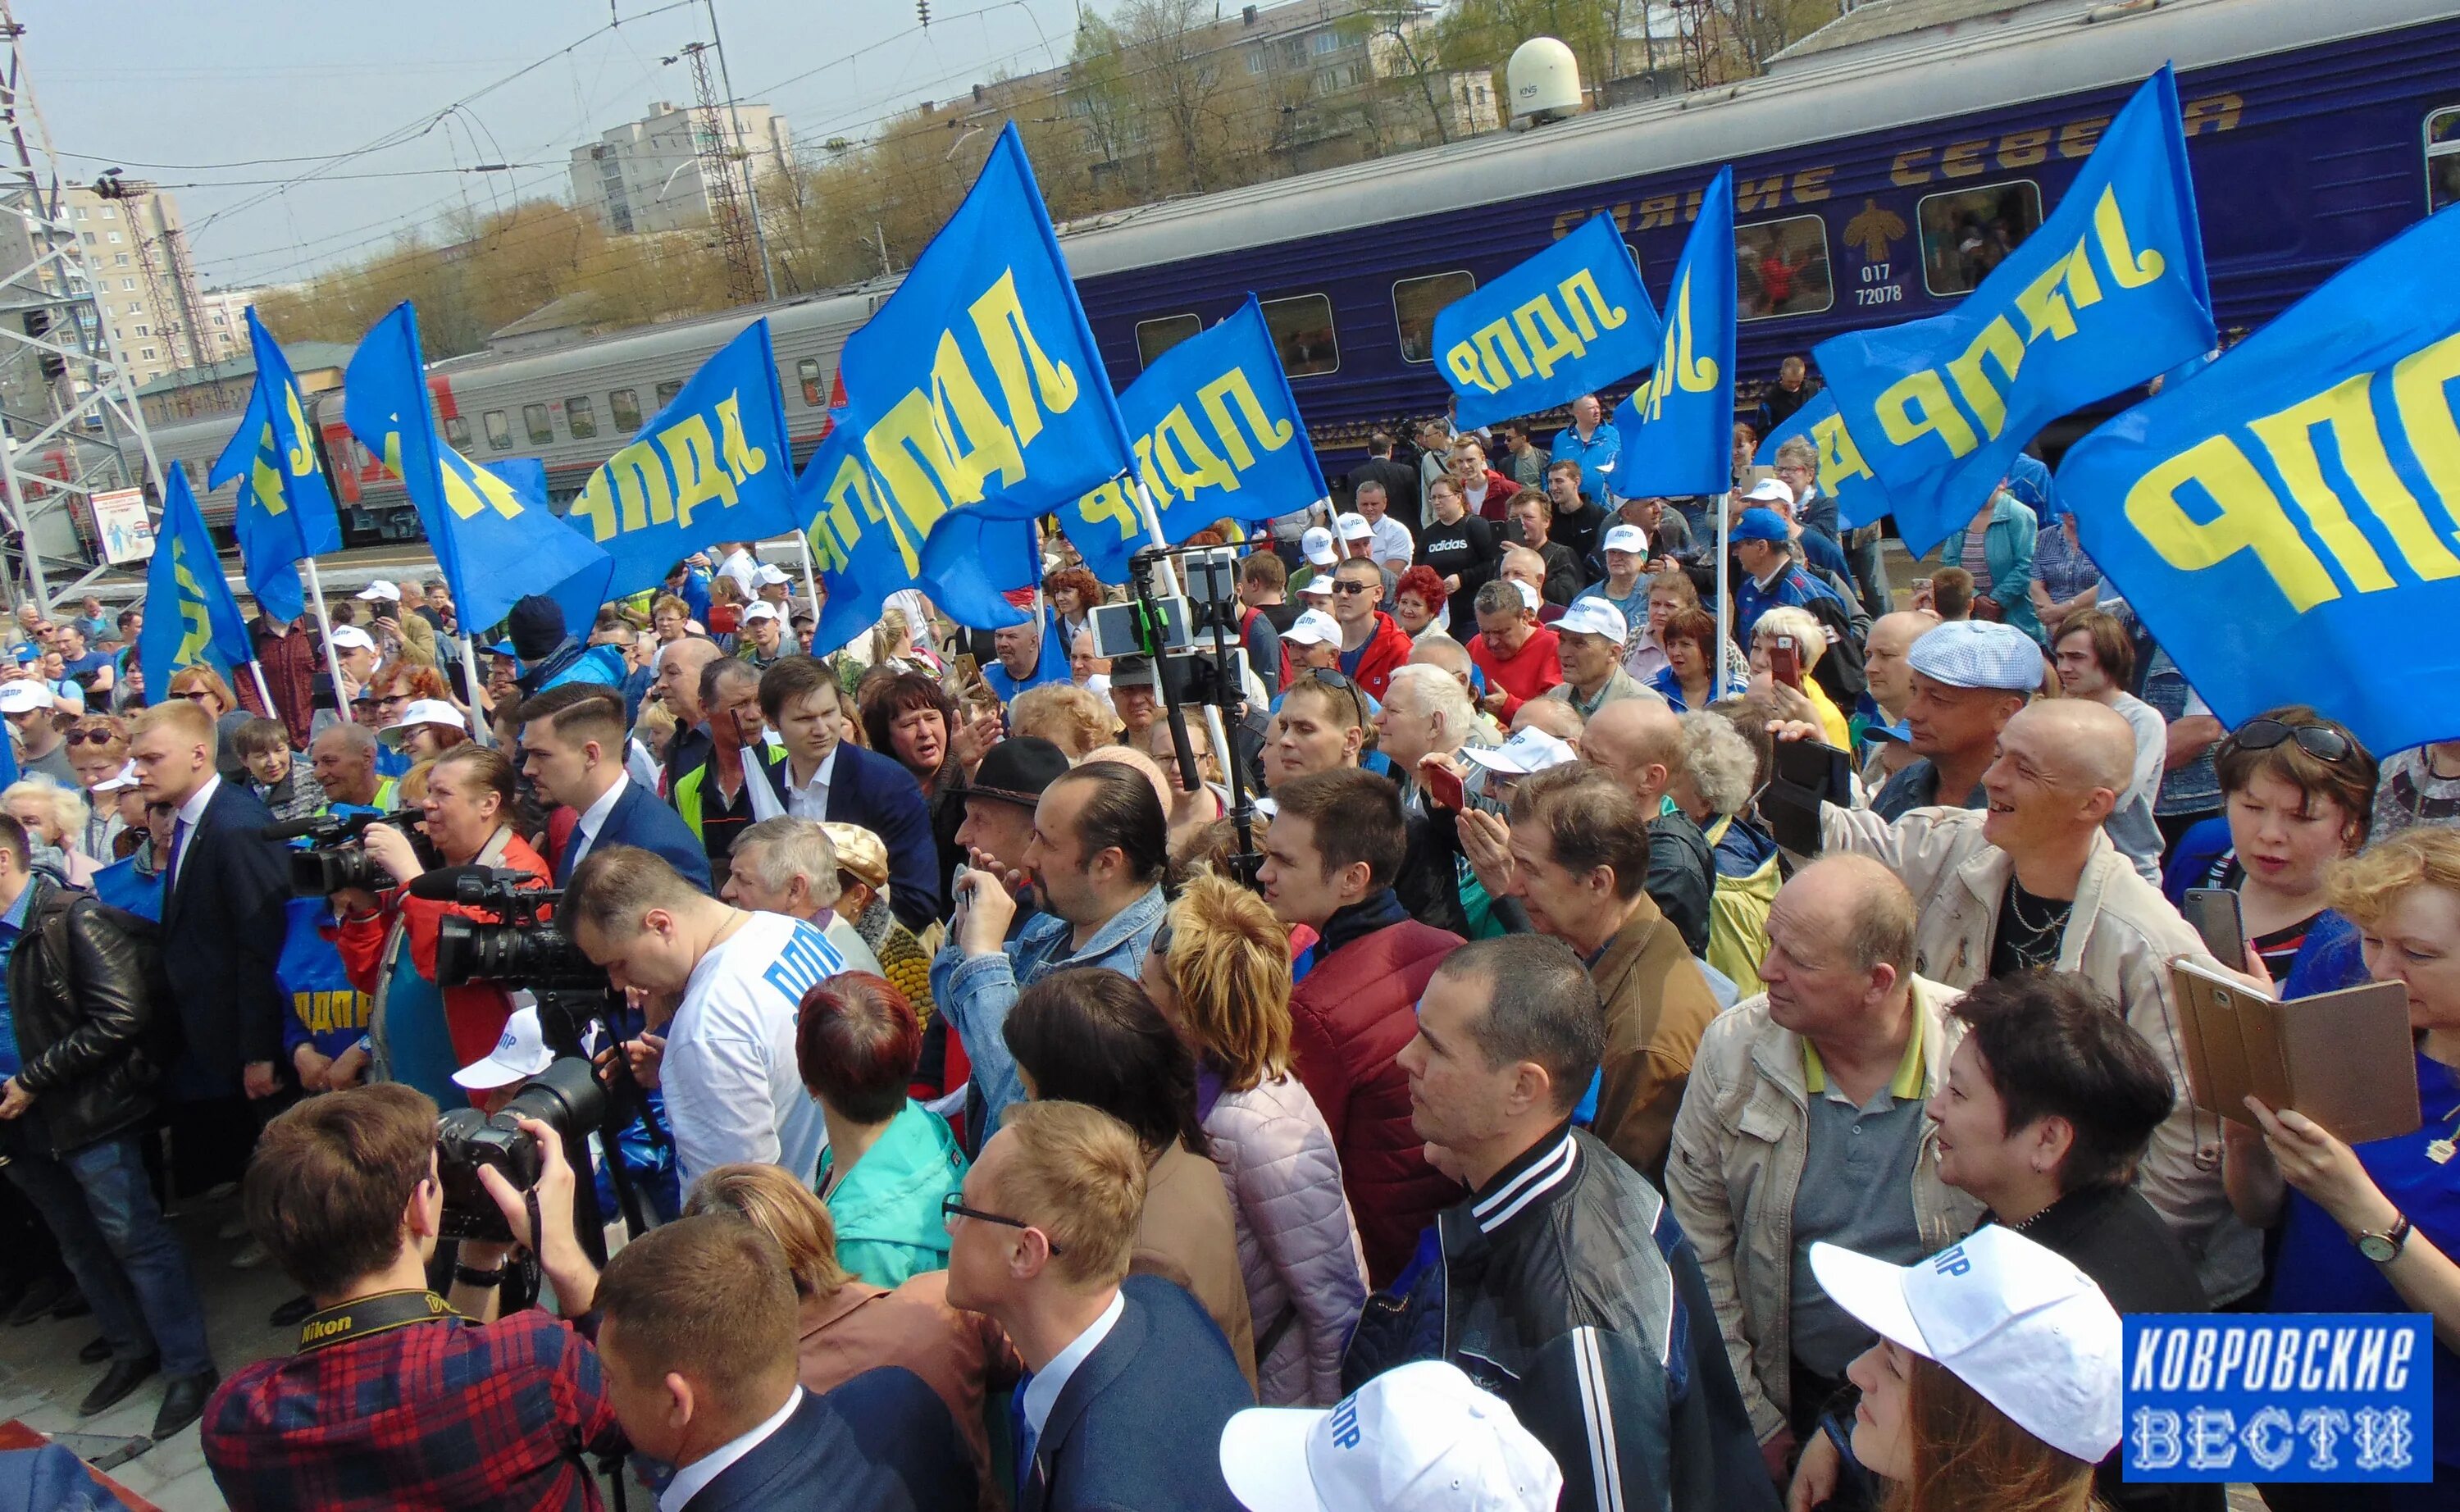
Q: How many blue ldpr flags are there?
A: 12